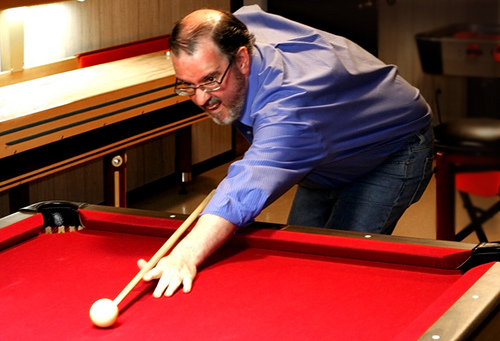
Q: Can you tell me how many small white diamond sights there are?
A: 4